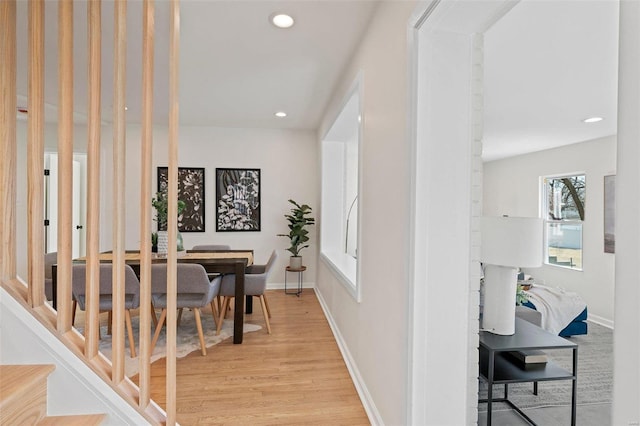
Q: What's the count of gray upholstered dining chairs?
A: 5